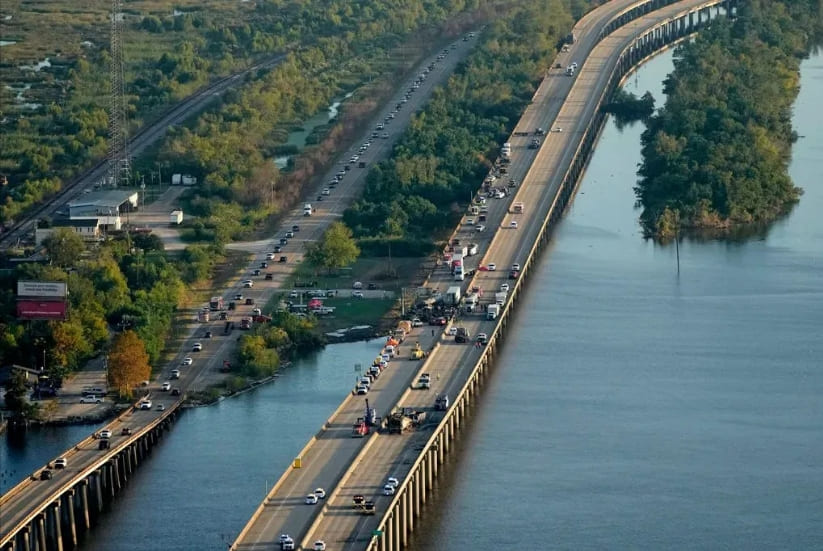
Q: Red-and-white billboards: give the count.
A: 1